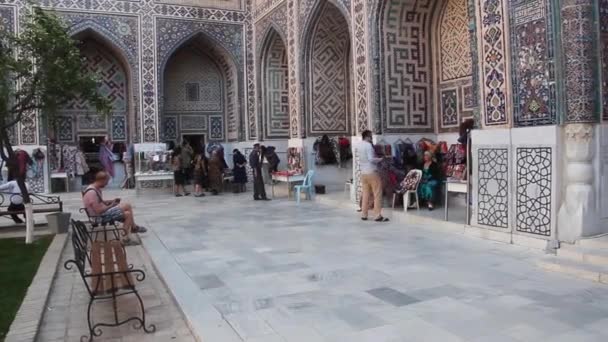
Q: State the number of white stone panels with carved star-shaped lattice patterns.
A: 2